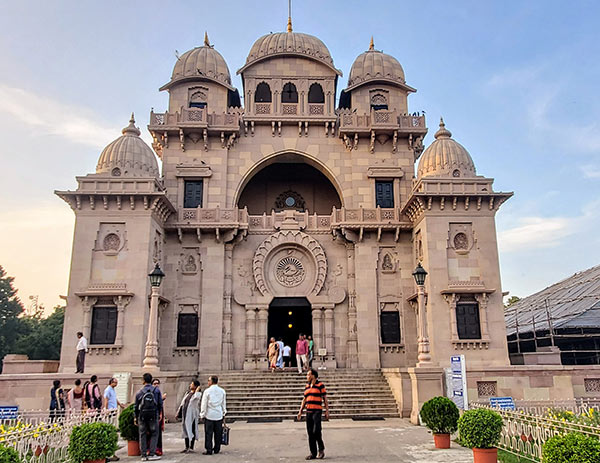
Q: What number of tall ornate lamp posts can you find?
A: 2